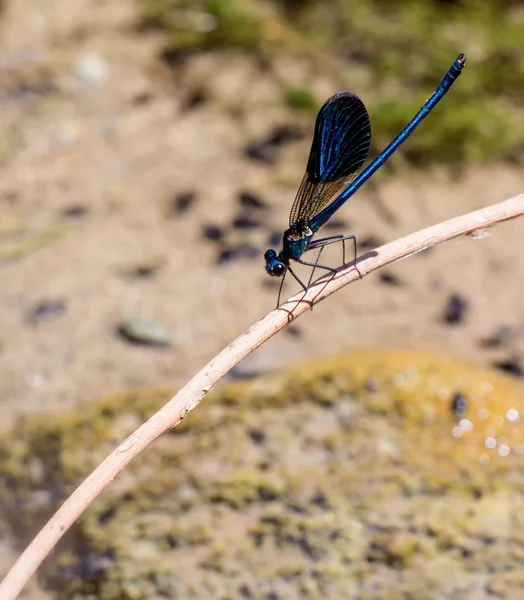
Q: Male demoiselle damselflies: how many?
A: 1